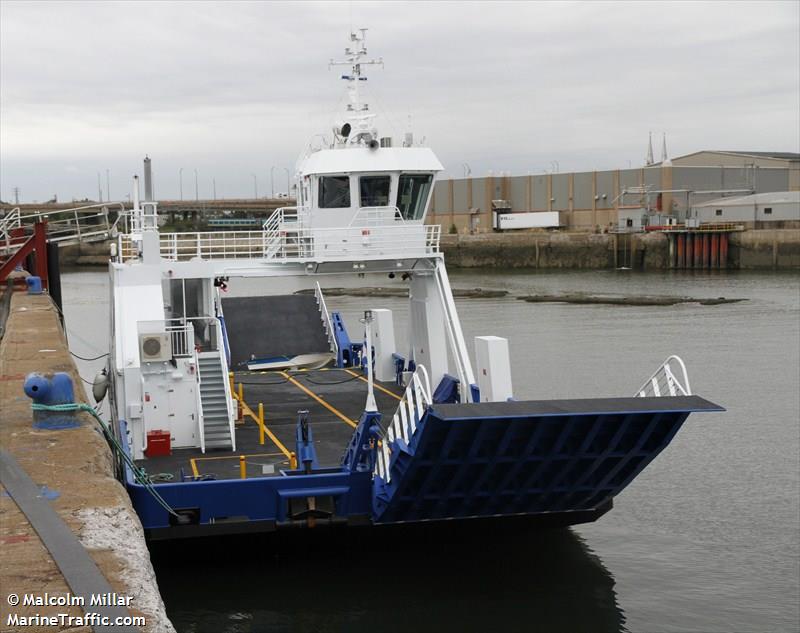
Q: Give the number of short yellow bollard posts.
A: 5